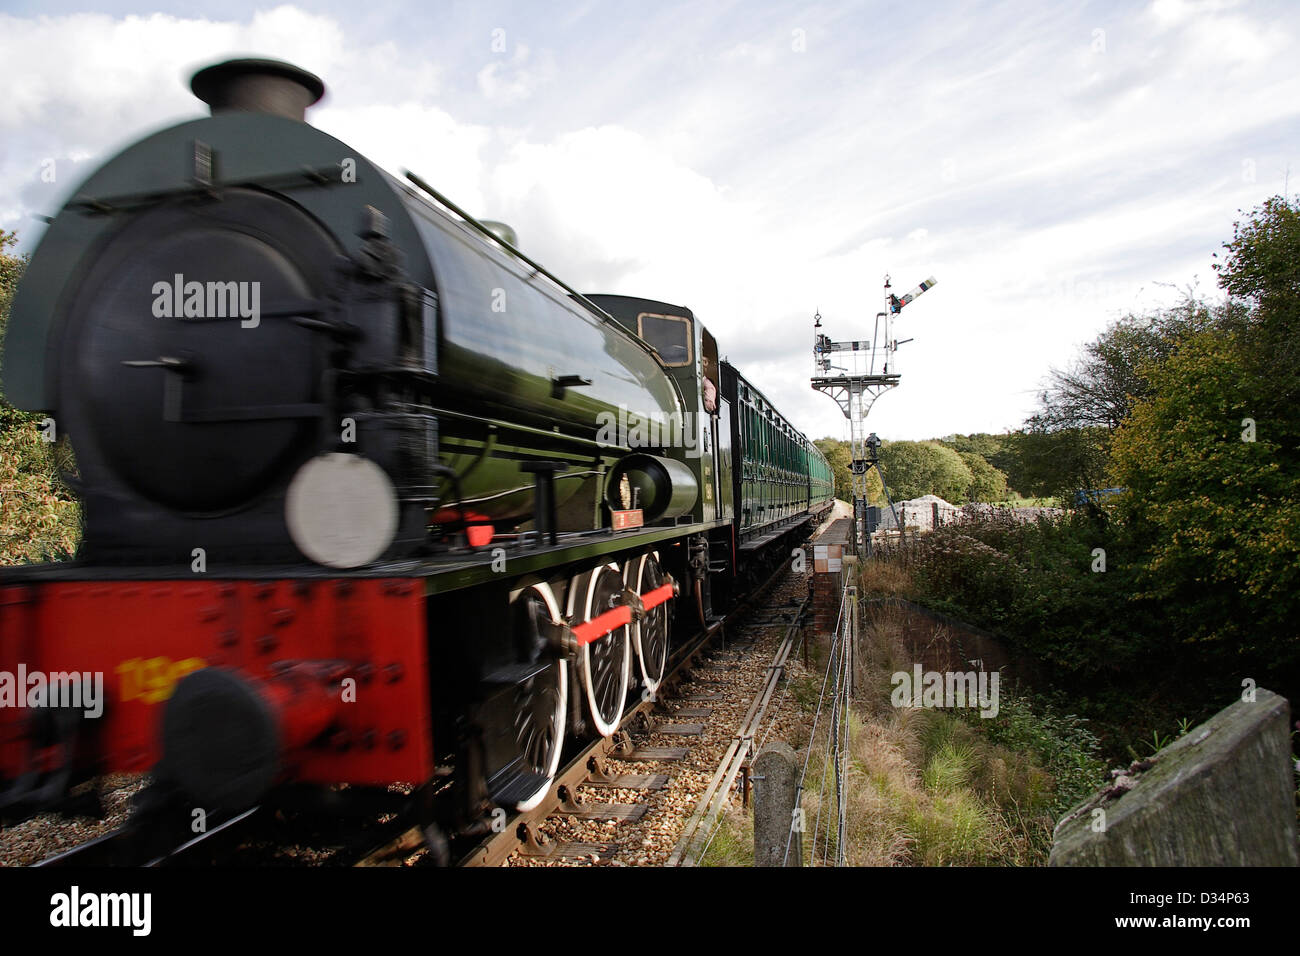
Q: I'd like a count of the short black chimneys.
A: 1